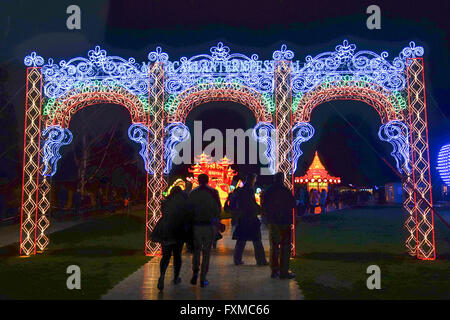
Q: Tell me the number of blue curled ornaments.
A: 6